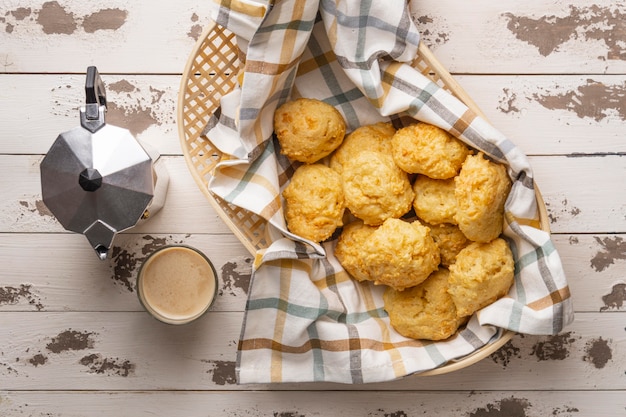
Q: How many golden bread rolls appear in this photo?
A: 12